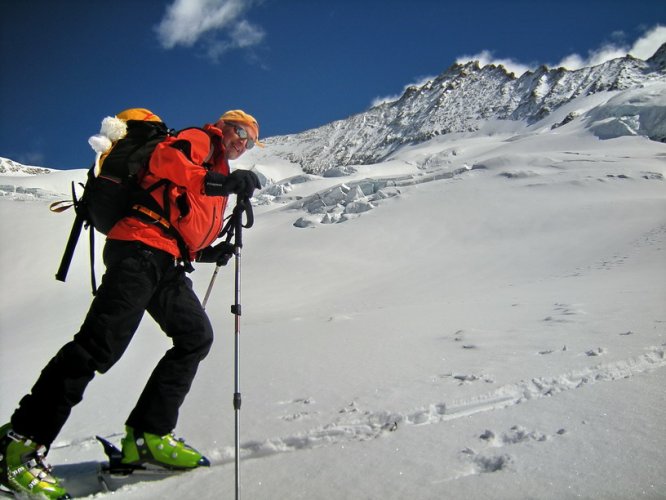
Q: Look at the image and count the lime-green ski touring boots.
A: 2